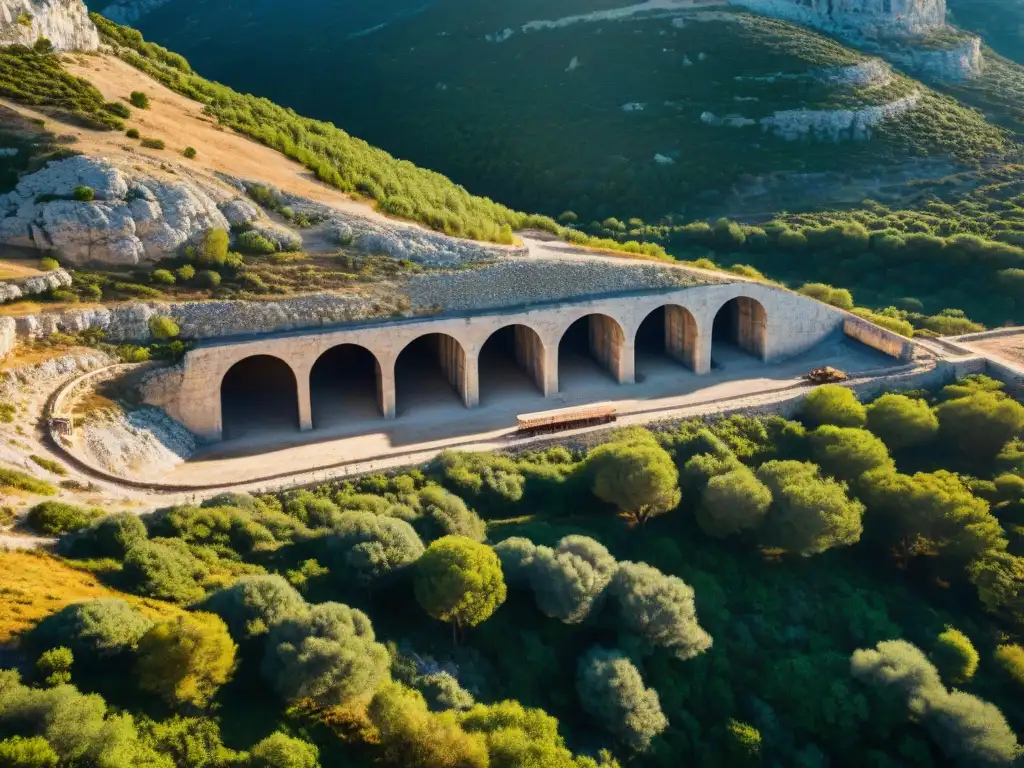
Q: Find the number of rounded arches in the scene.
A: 7